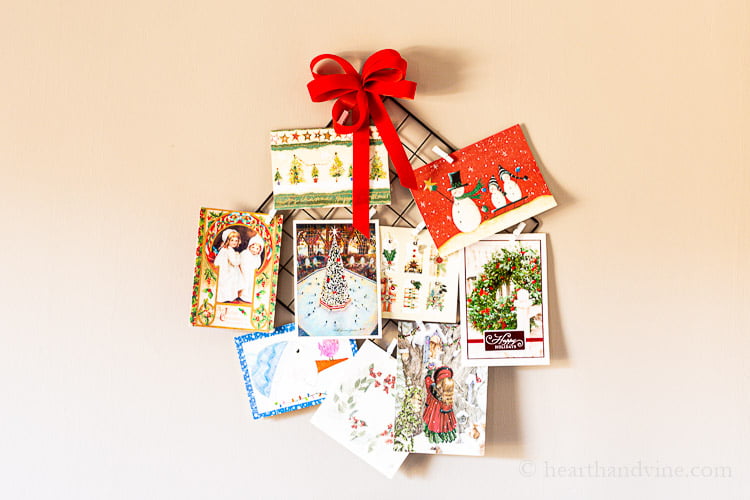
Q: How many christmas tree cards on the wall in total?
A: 2